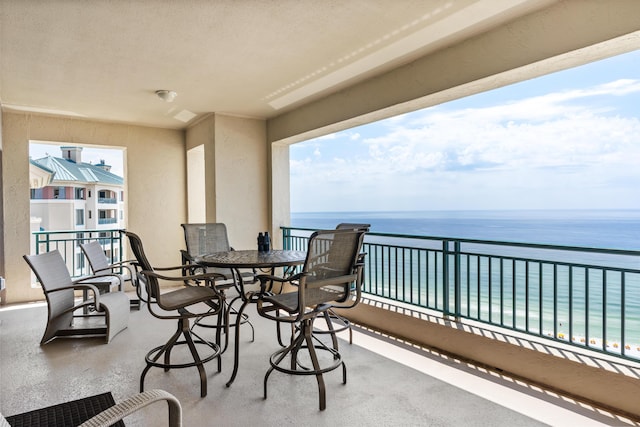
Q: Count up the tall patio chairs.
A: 4